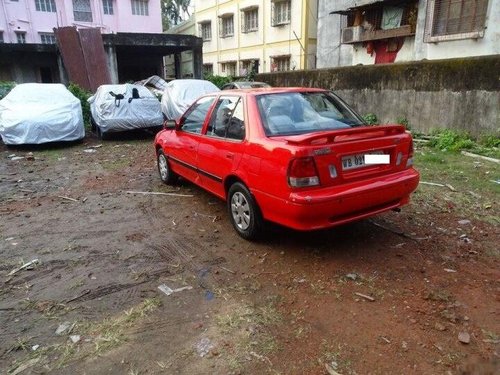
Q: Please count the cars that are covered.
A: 3